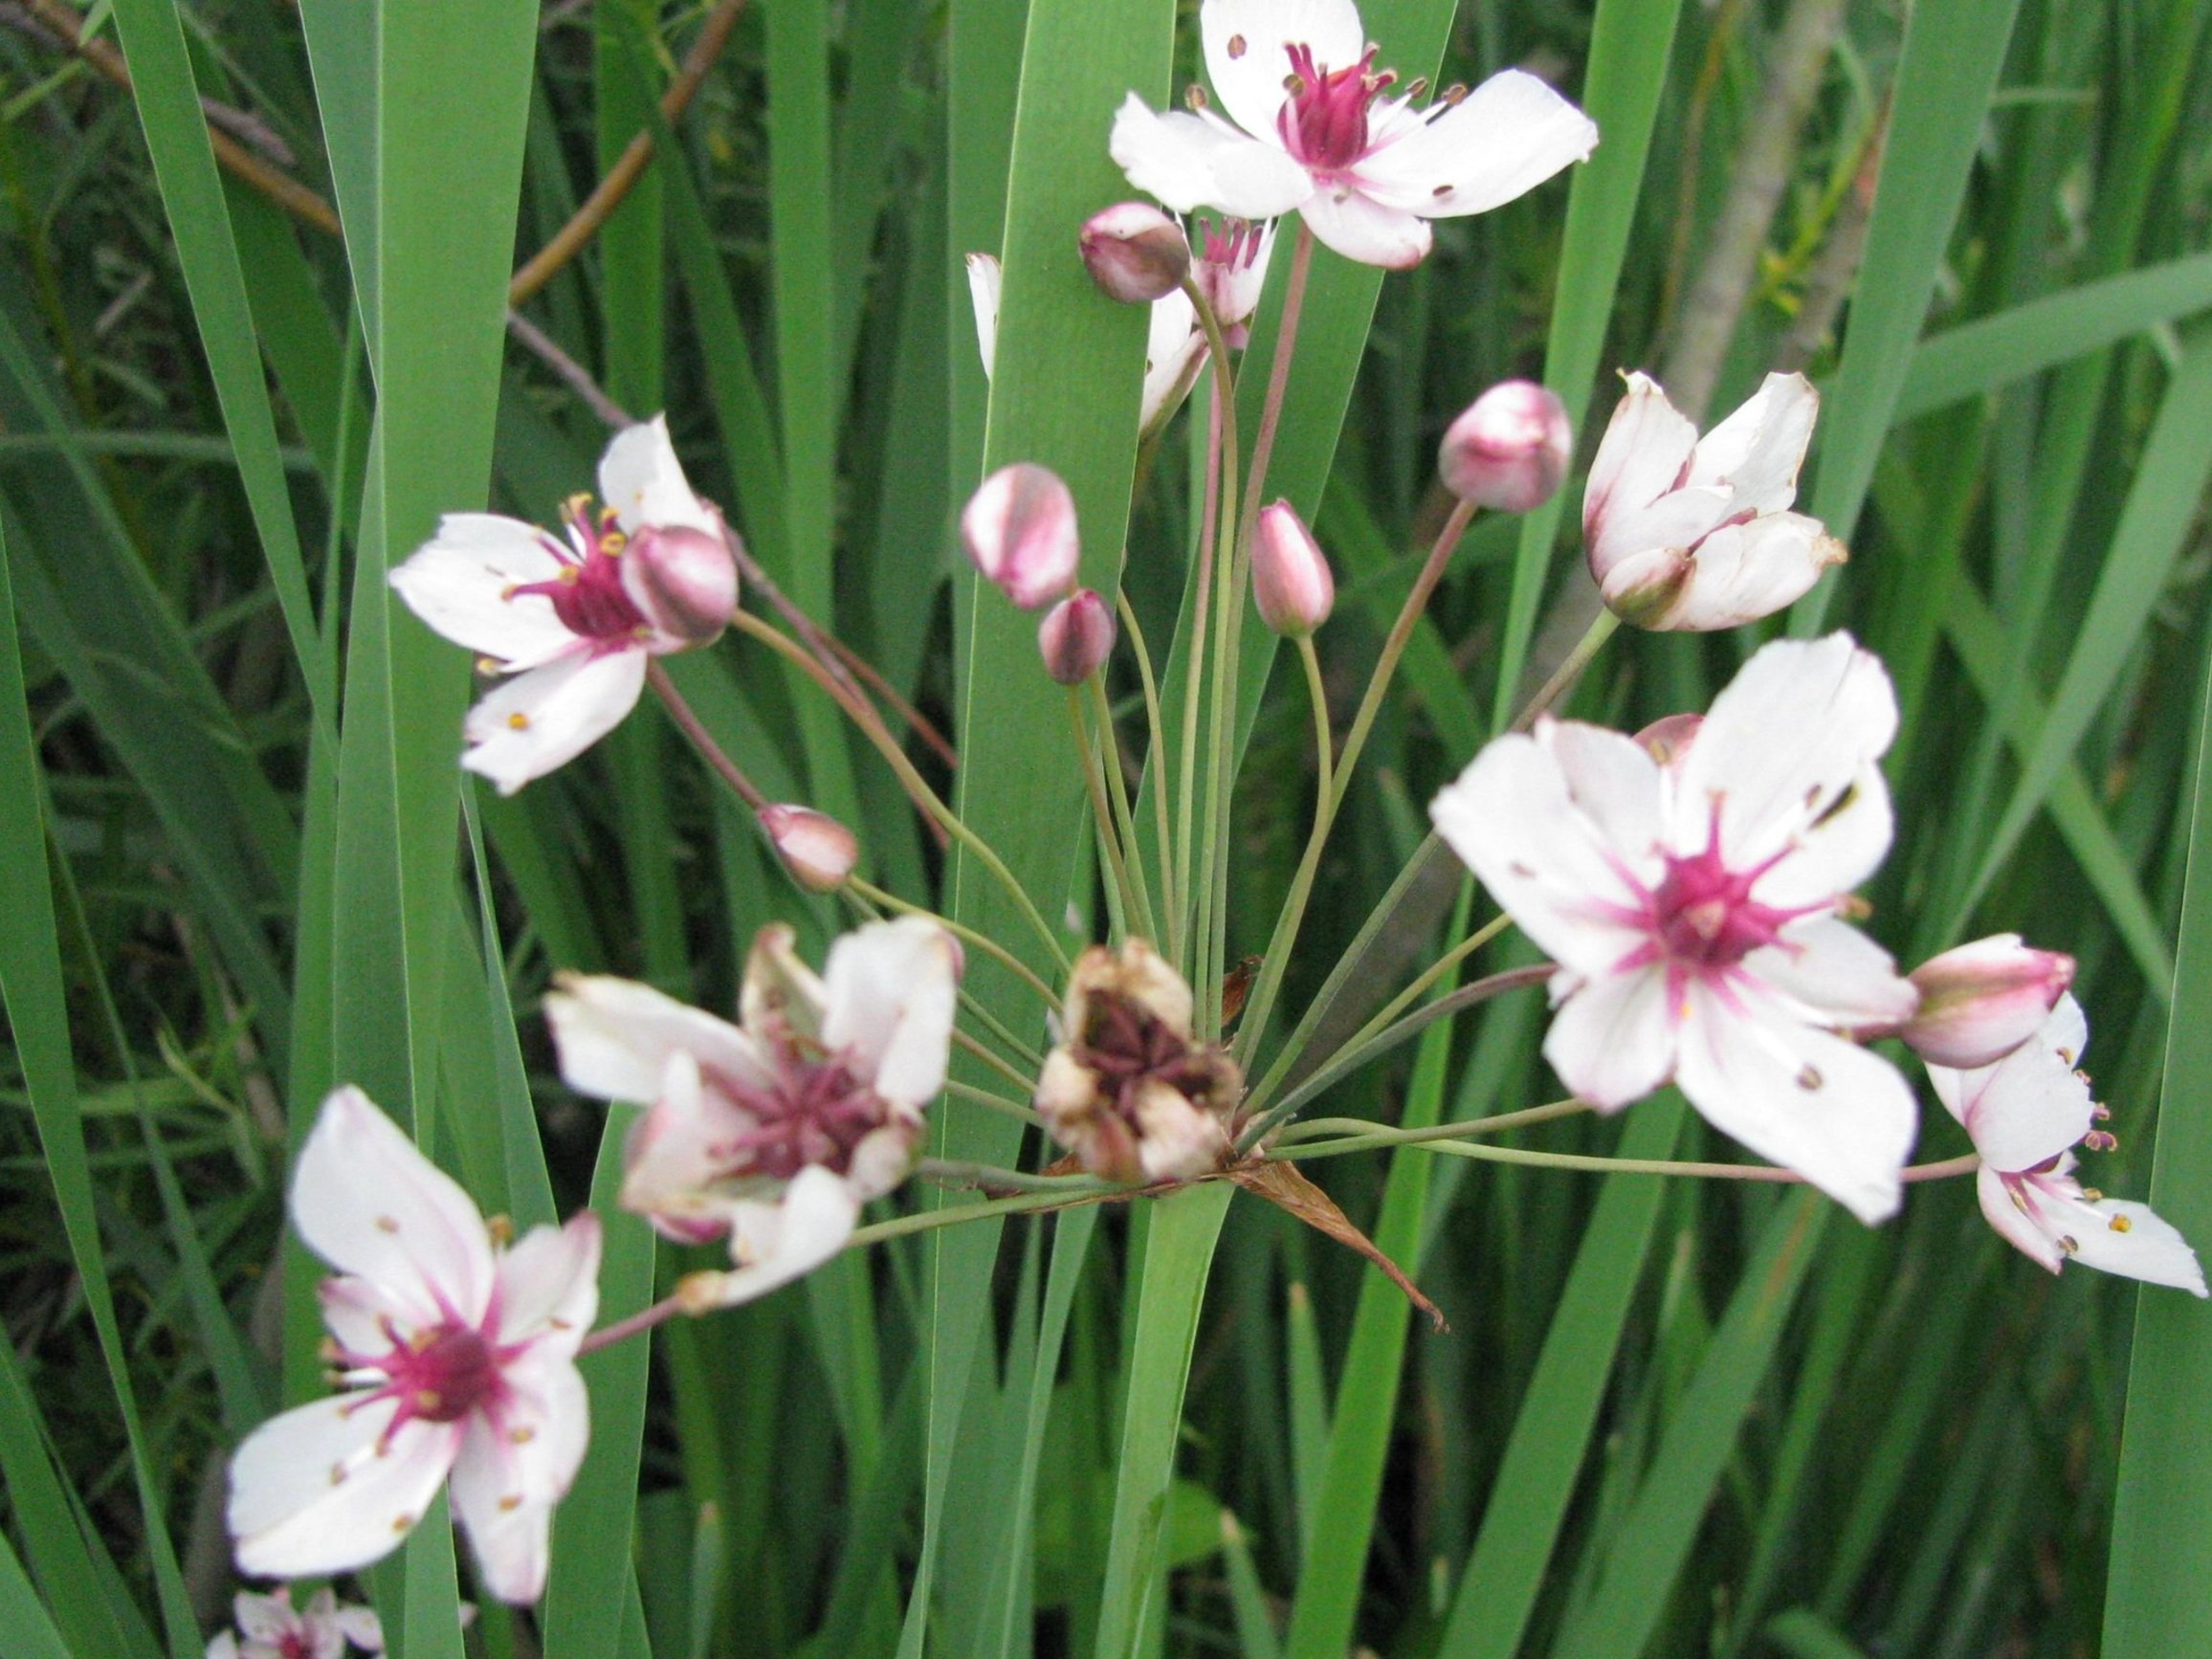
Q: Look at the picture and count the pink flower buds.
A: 8